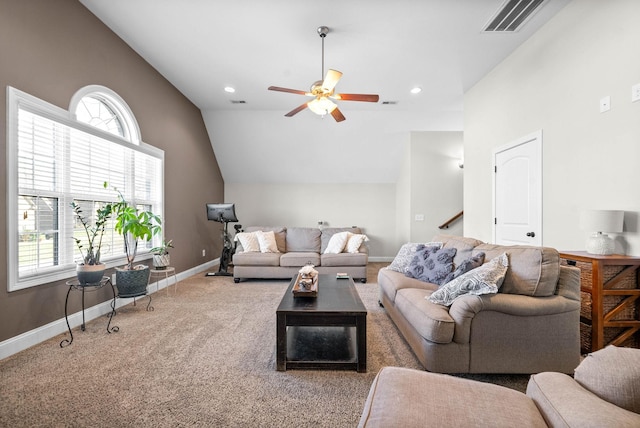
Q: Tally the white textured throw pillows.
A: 4